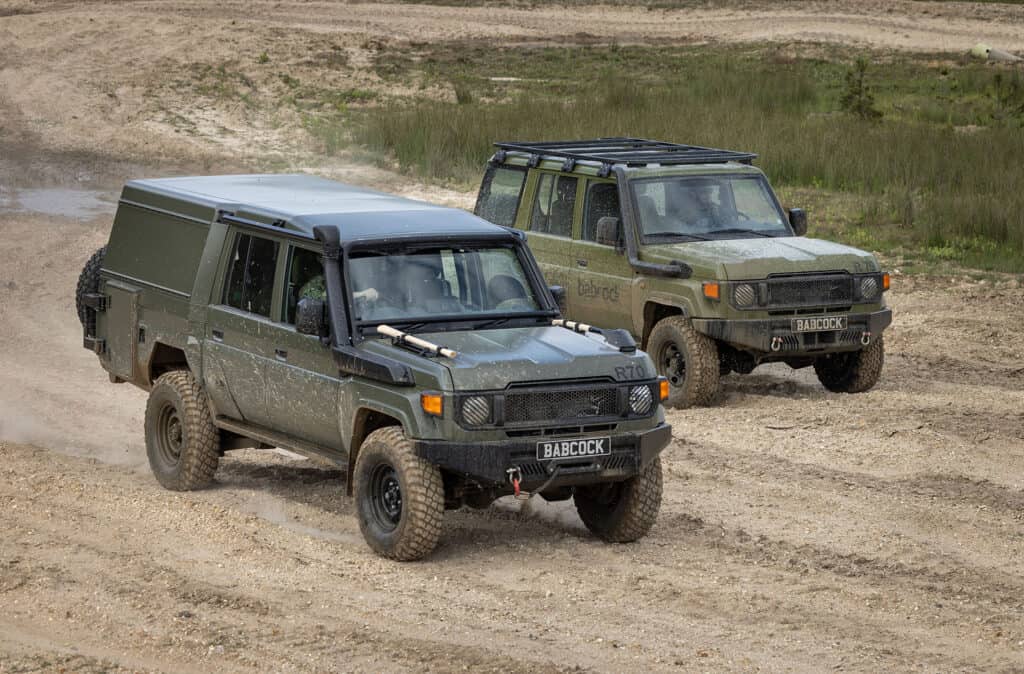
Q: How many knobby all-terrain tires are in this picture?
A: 6